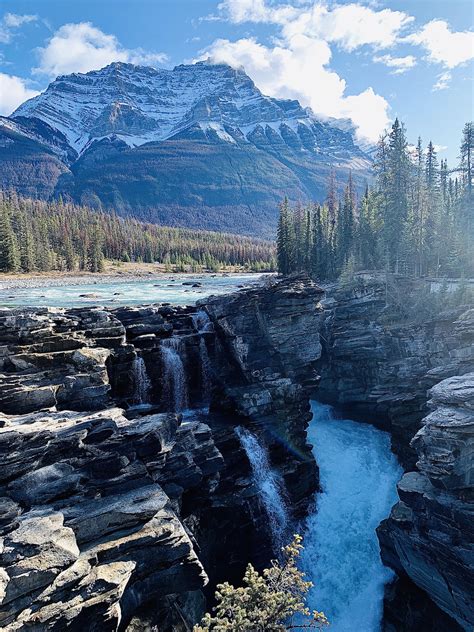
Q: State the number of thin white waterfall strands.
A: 4